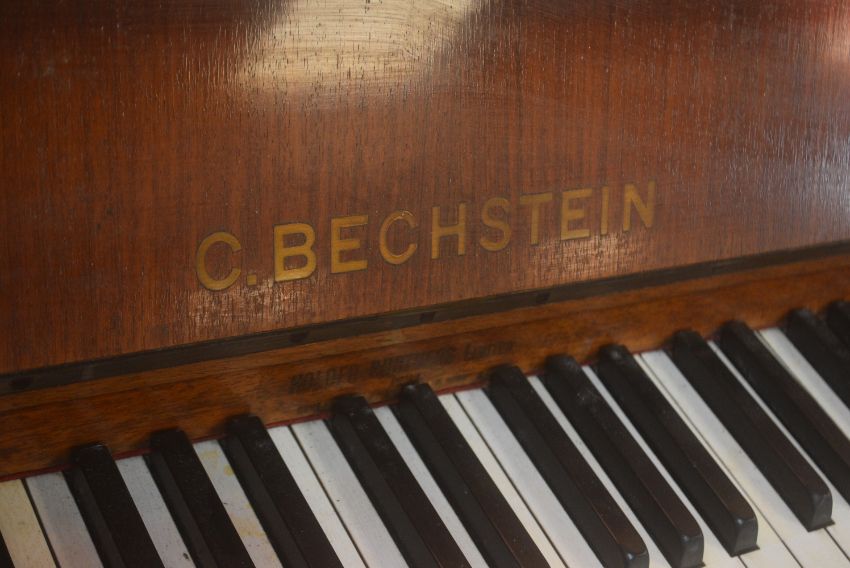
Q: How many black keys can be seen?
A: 13